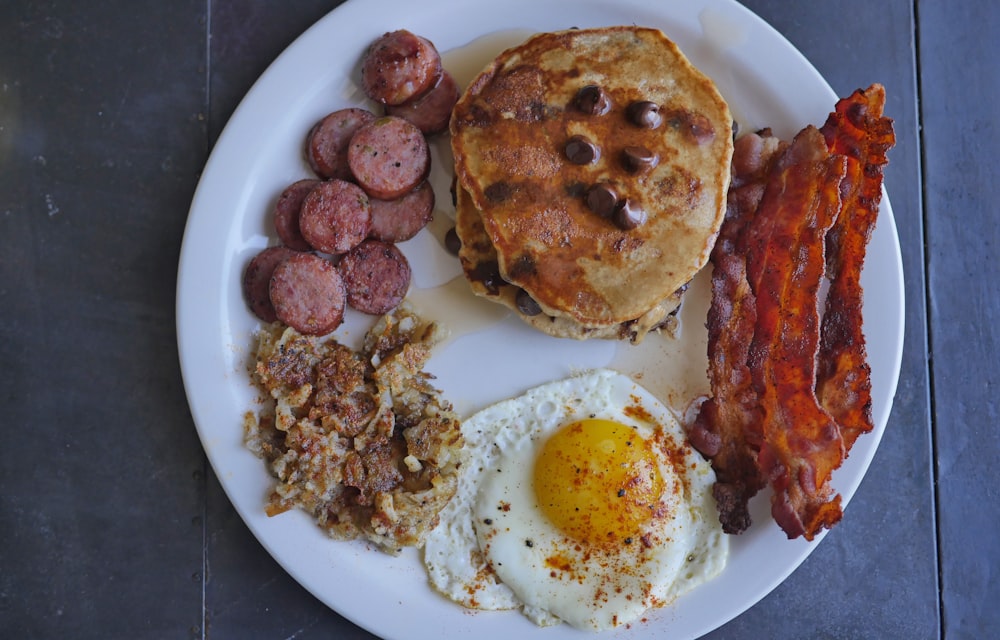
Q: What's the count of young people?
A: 0